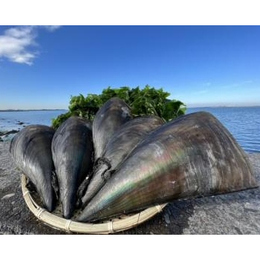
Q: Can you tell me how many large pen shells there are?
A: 5